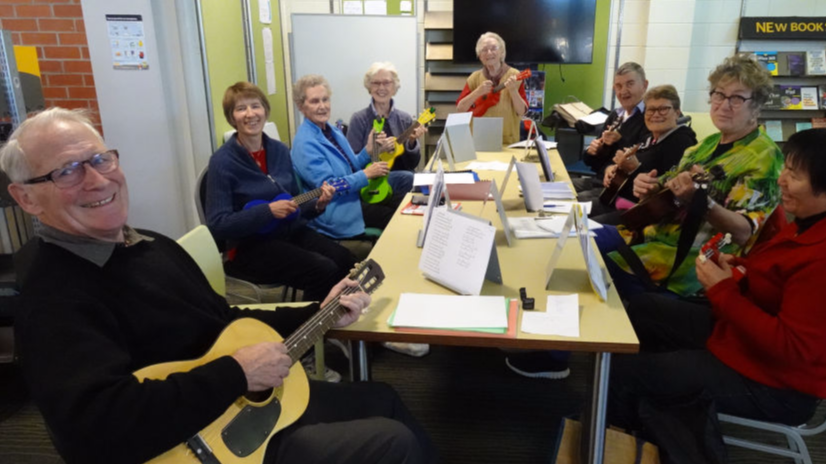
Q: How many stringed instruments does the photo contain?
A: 9